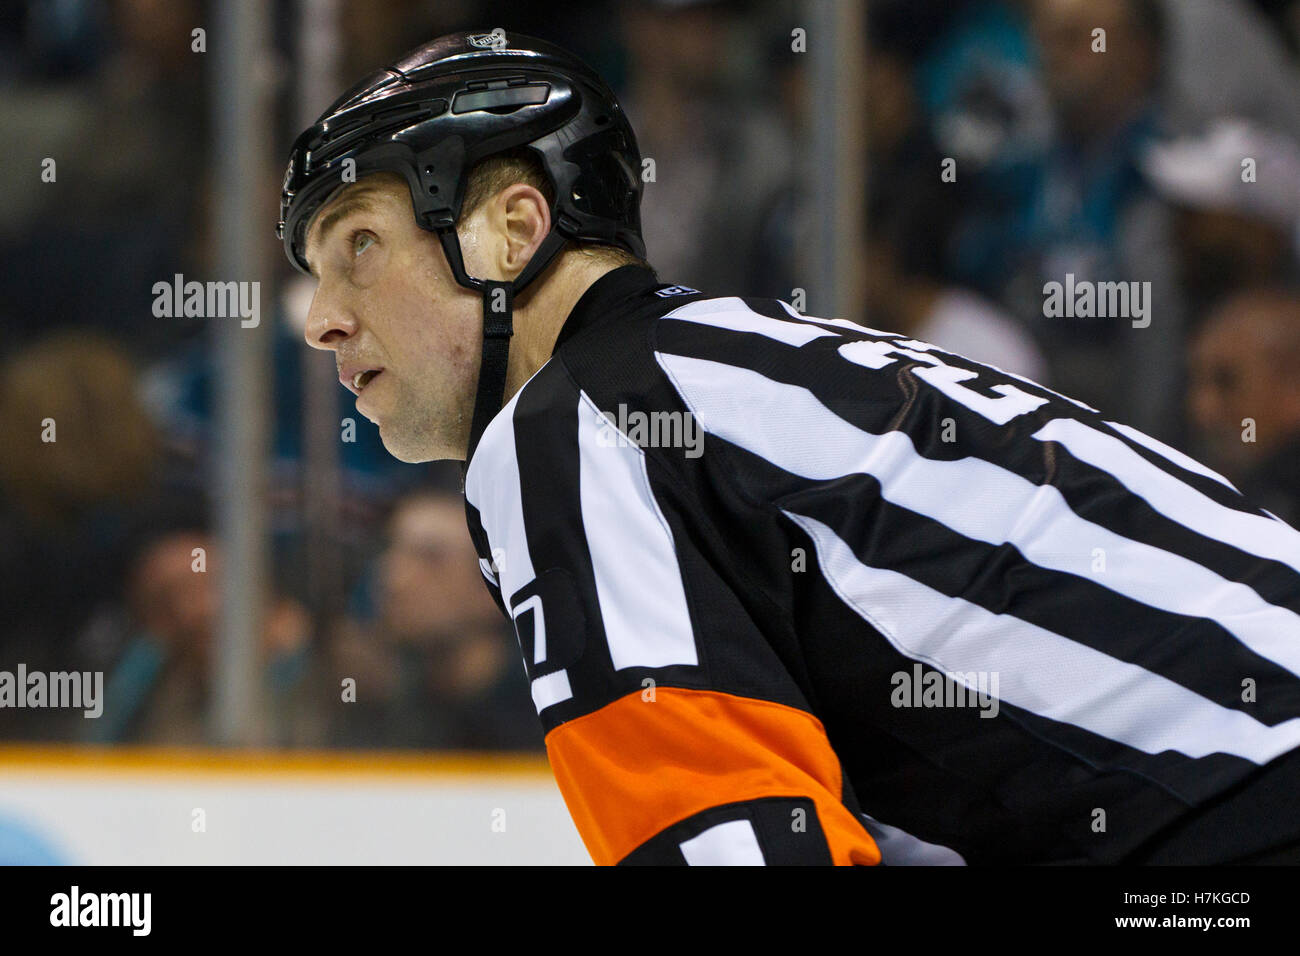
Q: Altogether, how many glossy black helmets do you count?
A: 1